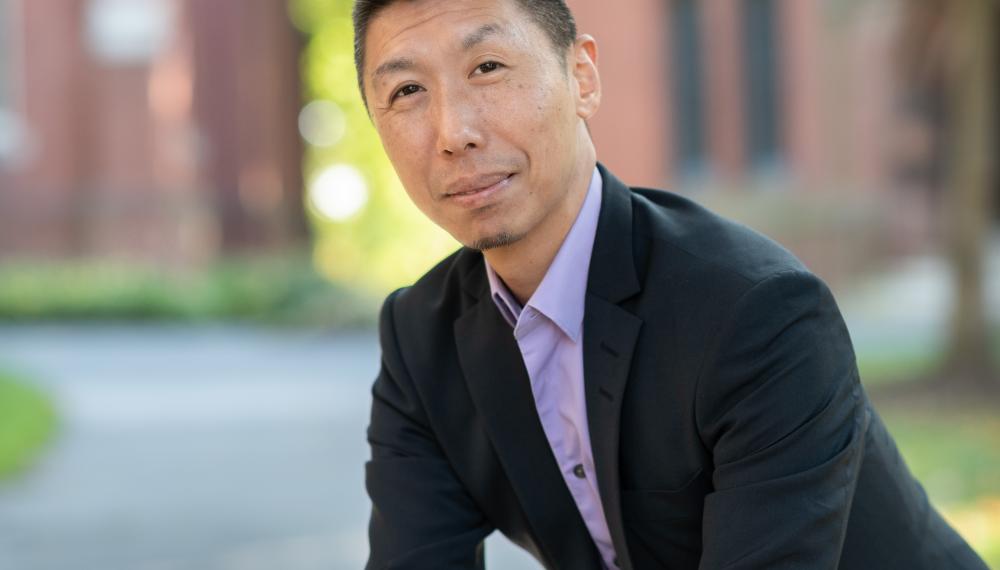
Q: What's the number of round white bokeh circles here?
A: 2